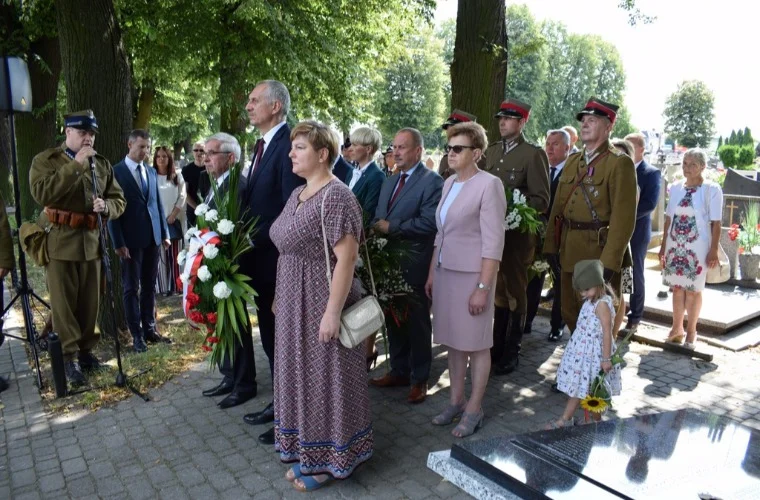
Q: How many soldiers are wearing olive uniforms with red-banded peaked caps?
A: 3